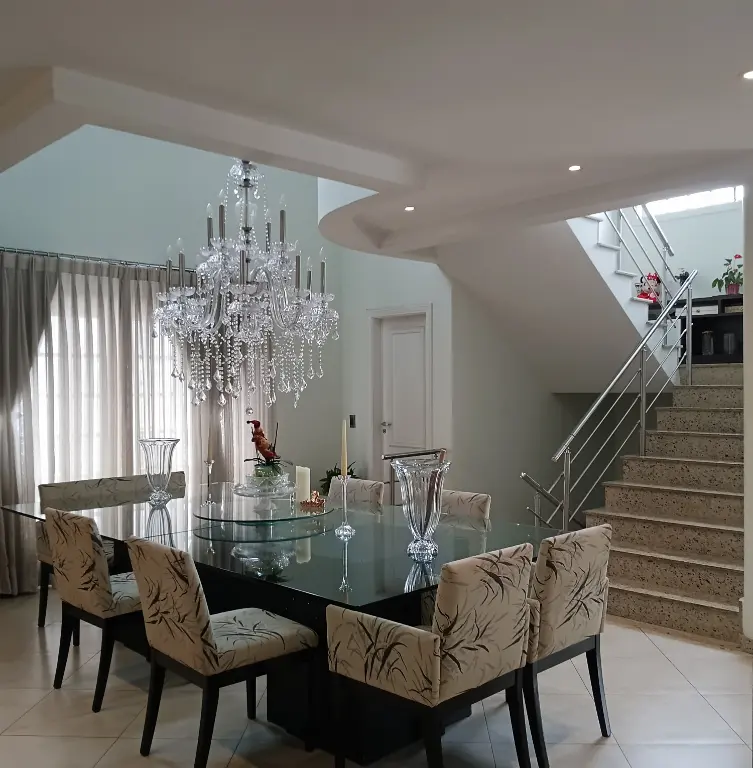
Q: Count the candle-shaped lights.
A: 10